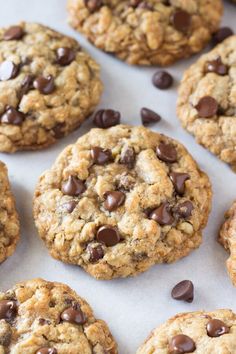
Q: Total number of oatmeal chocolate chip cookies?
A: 8